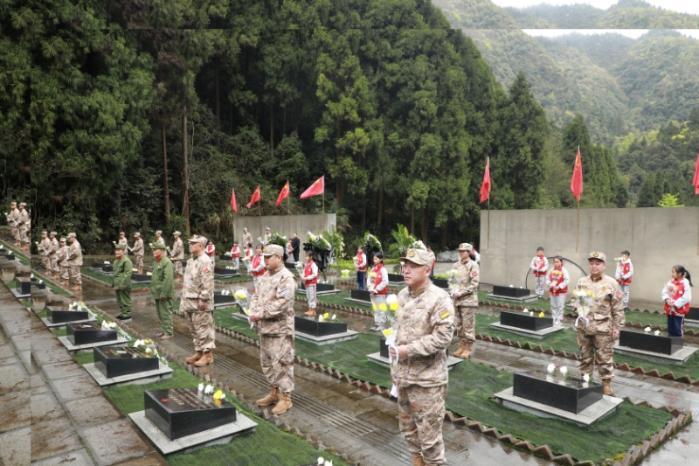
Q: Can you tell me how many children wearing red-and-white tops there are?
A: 11